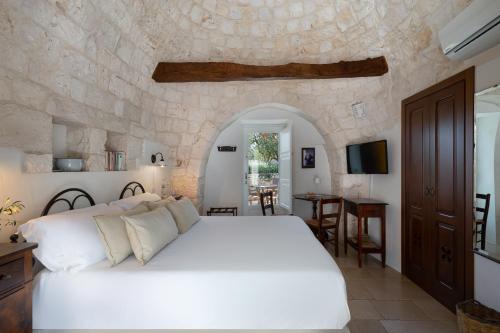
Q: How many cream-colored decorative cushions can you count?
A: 4